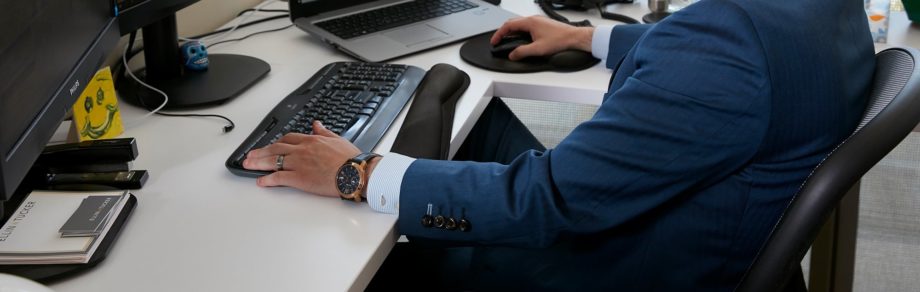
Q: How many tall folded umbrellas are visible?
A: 0